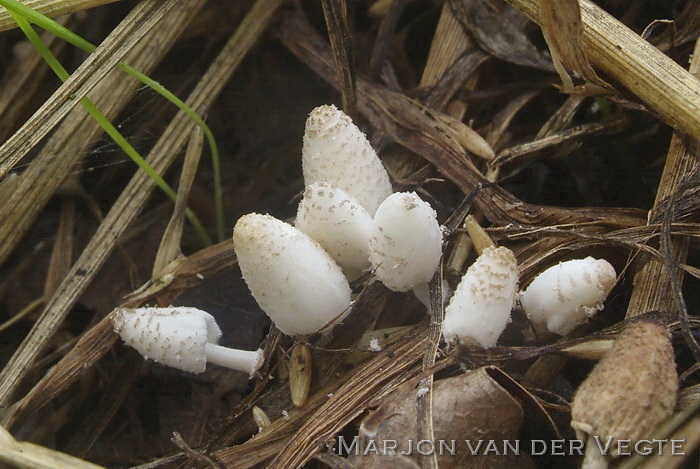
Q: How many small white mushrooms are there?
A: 7